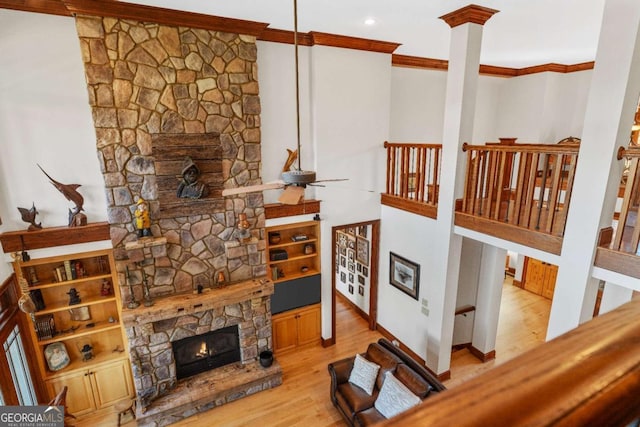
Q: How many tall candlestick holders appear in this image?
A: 2